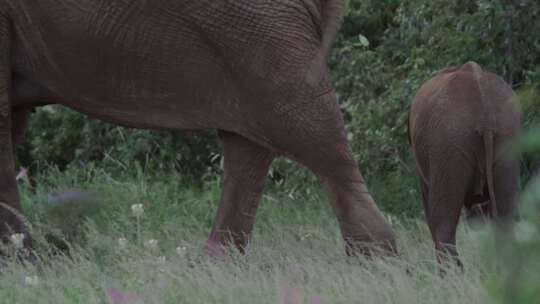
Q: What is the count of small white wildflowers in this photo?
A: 6